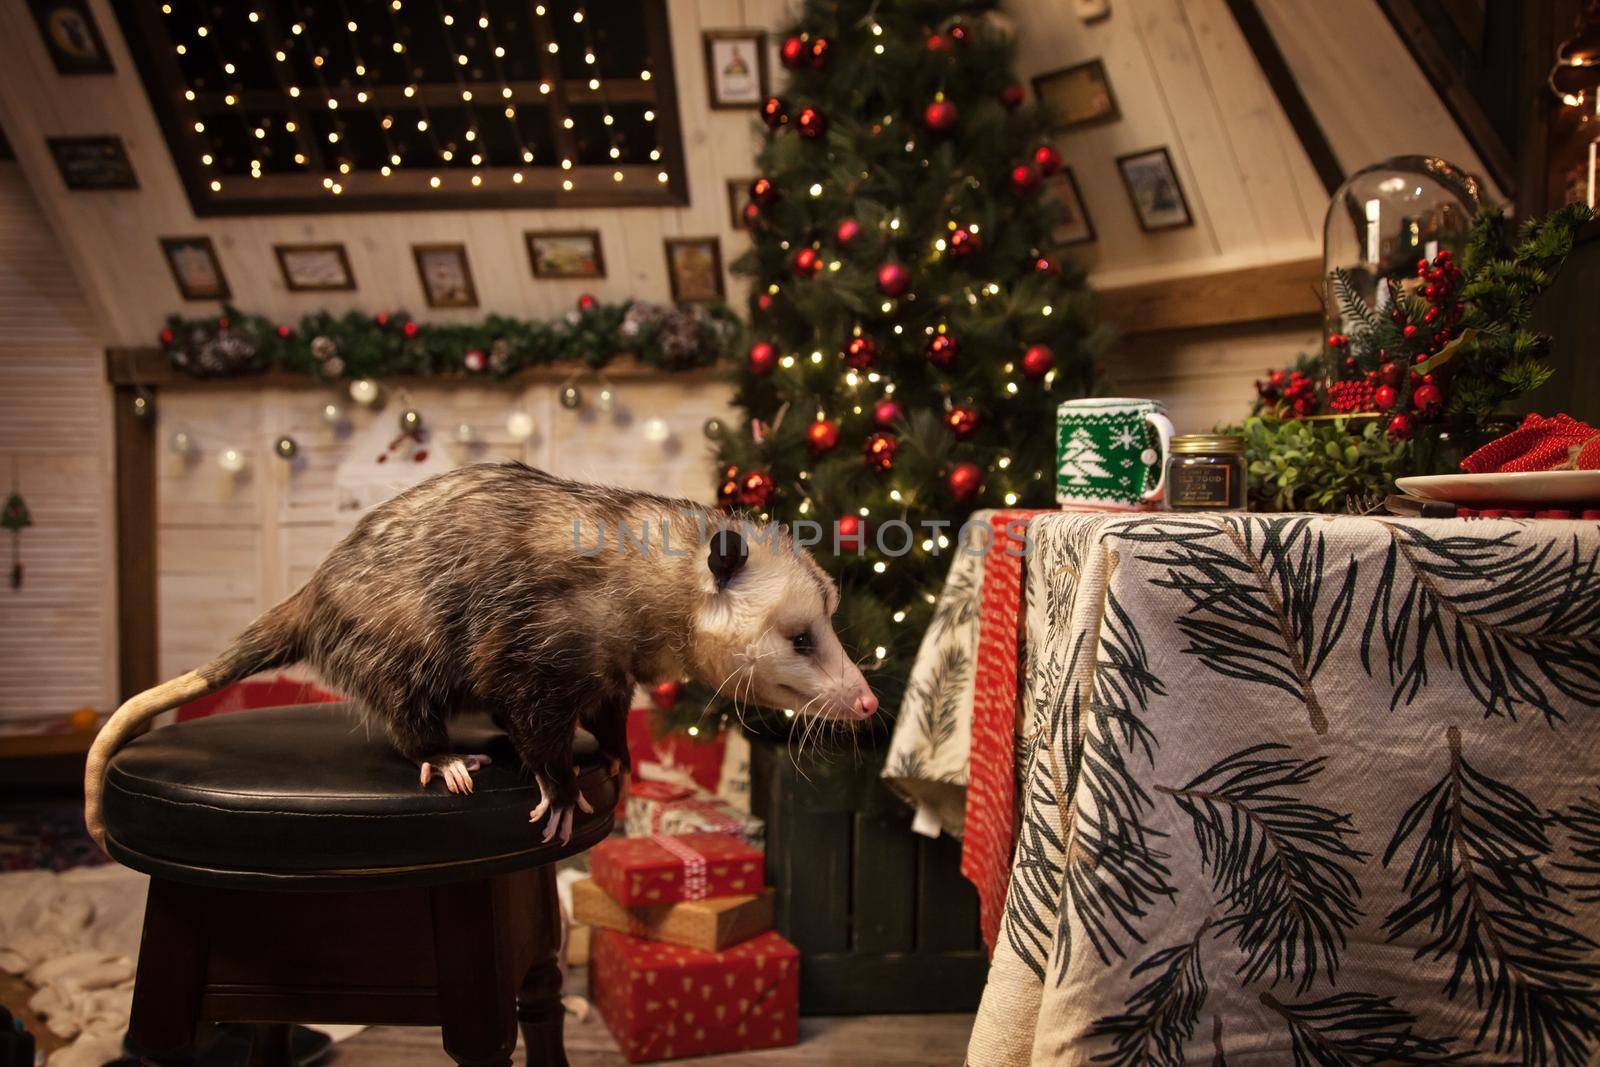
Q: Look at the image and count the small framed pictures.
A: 12